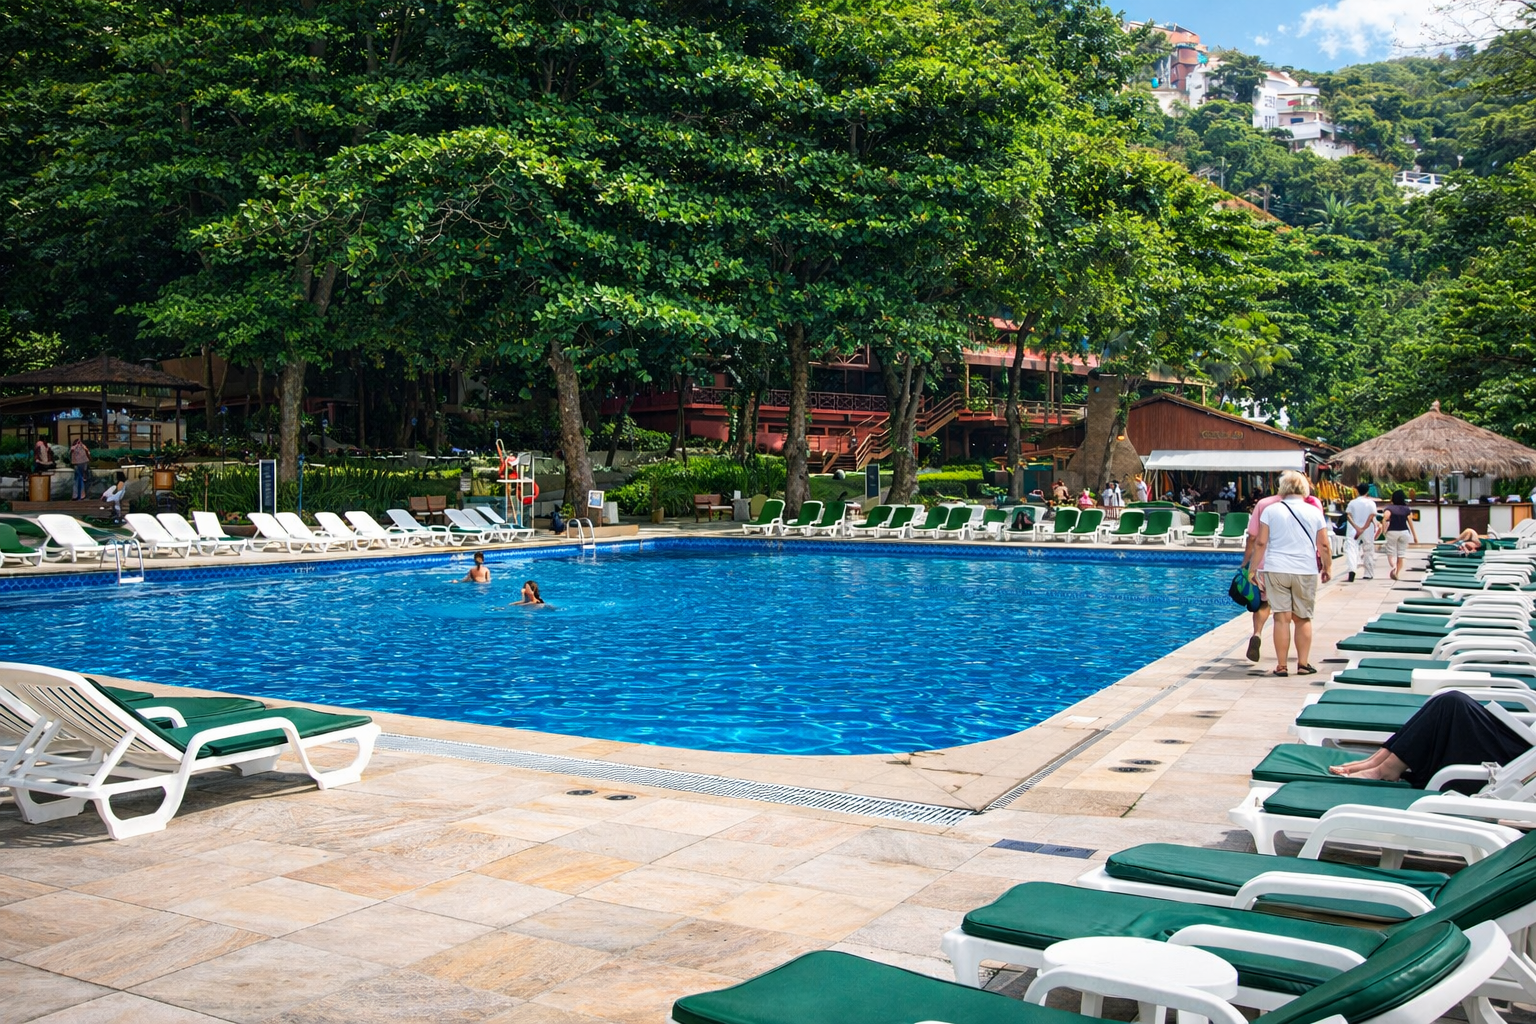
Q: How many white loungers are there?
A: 12